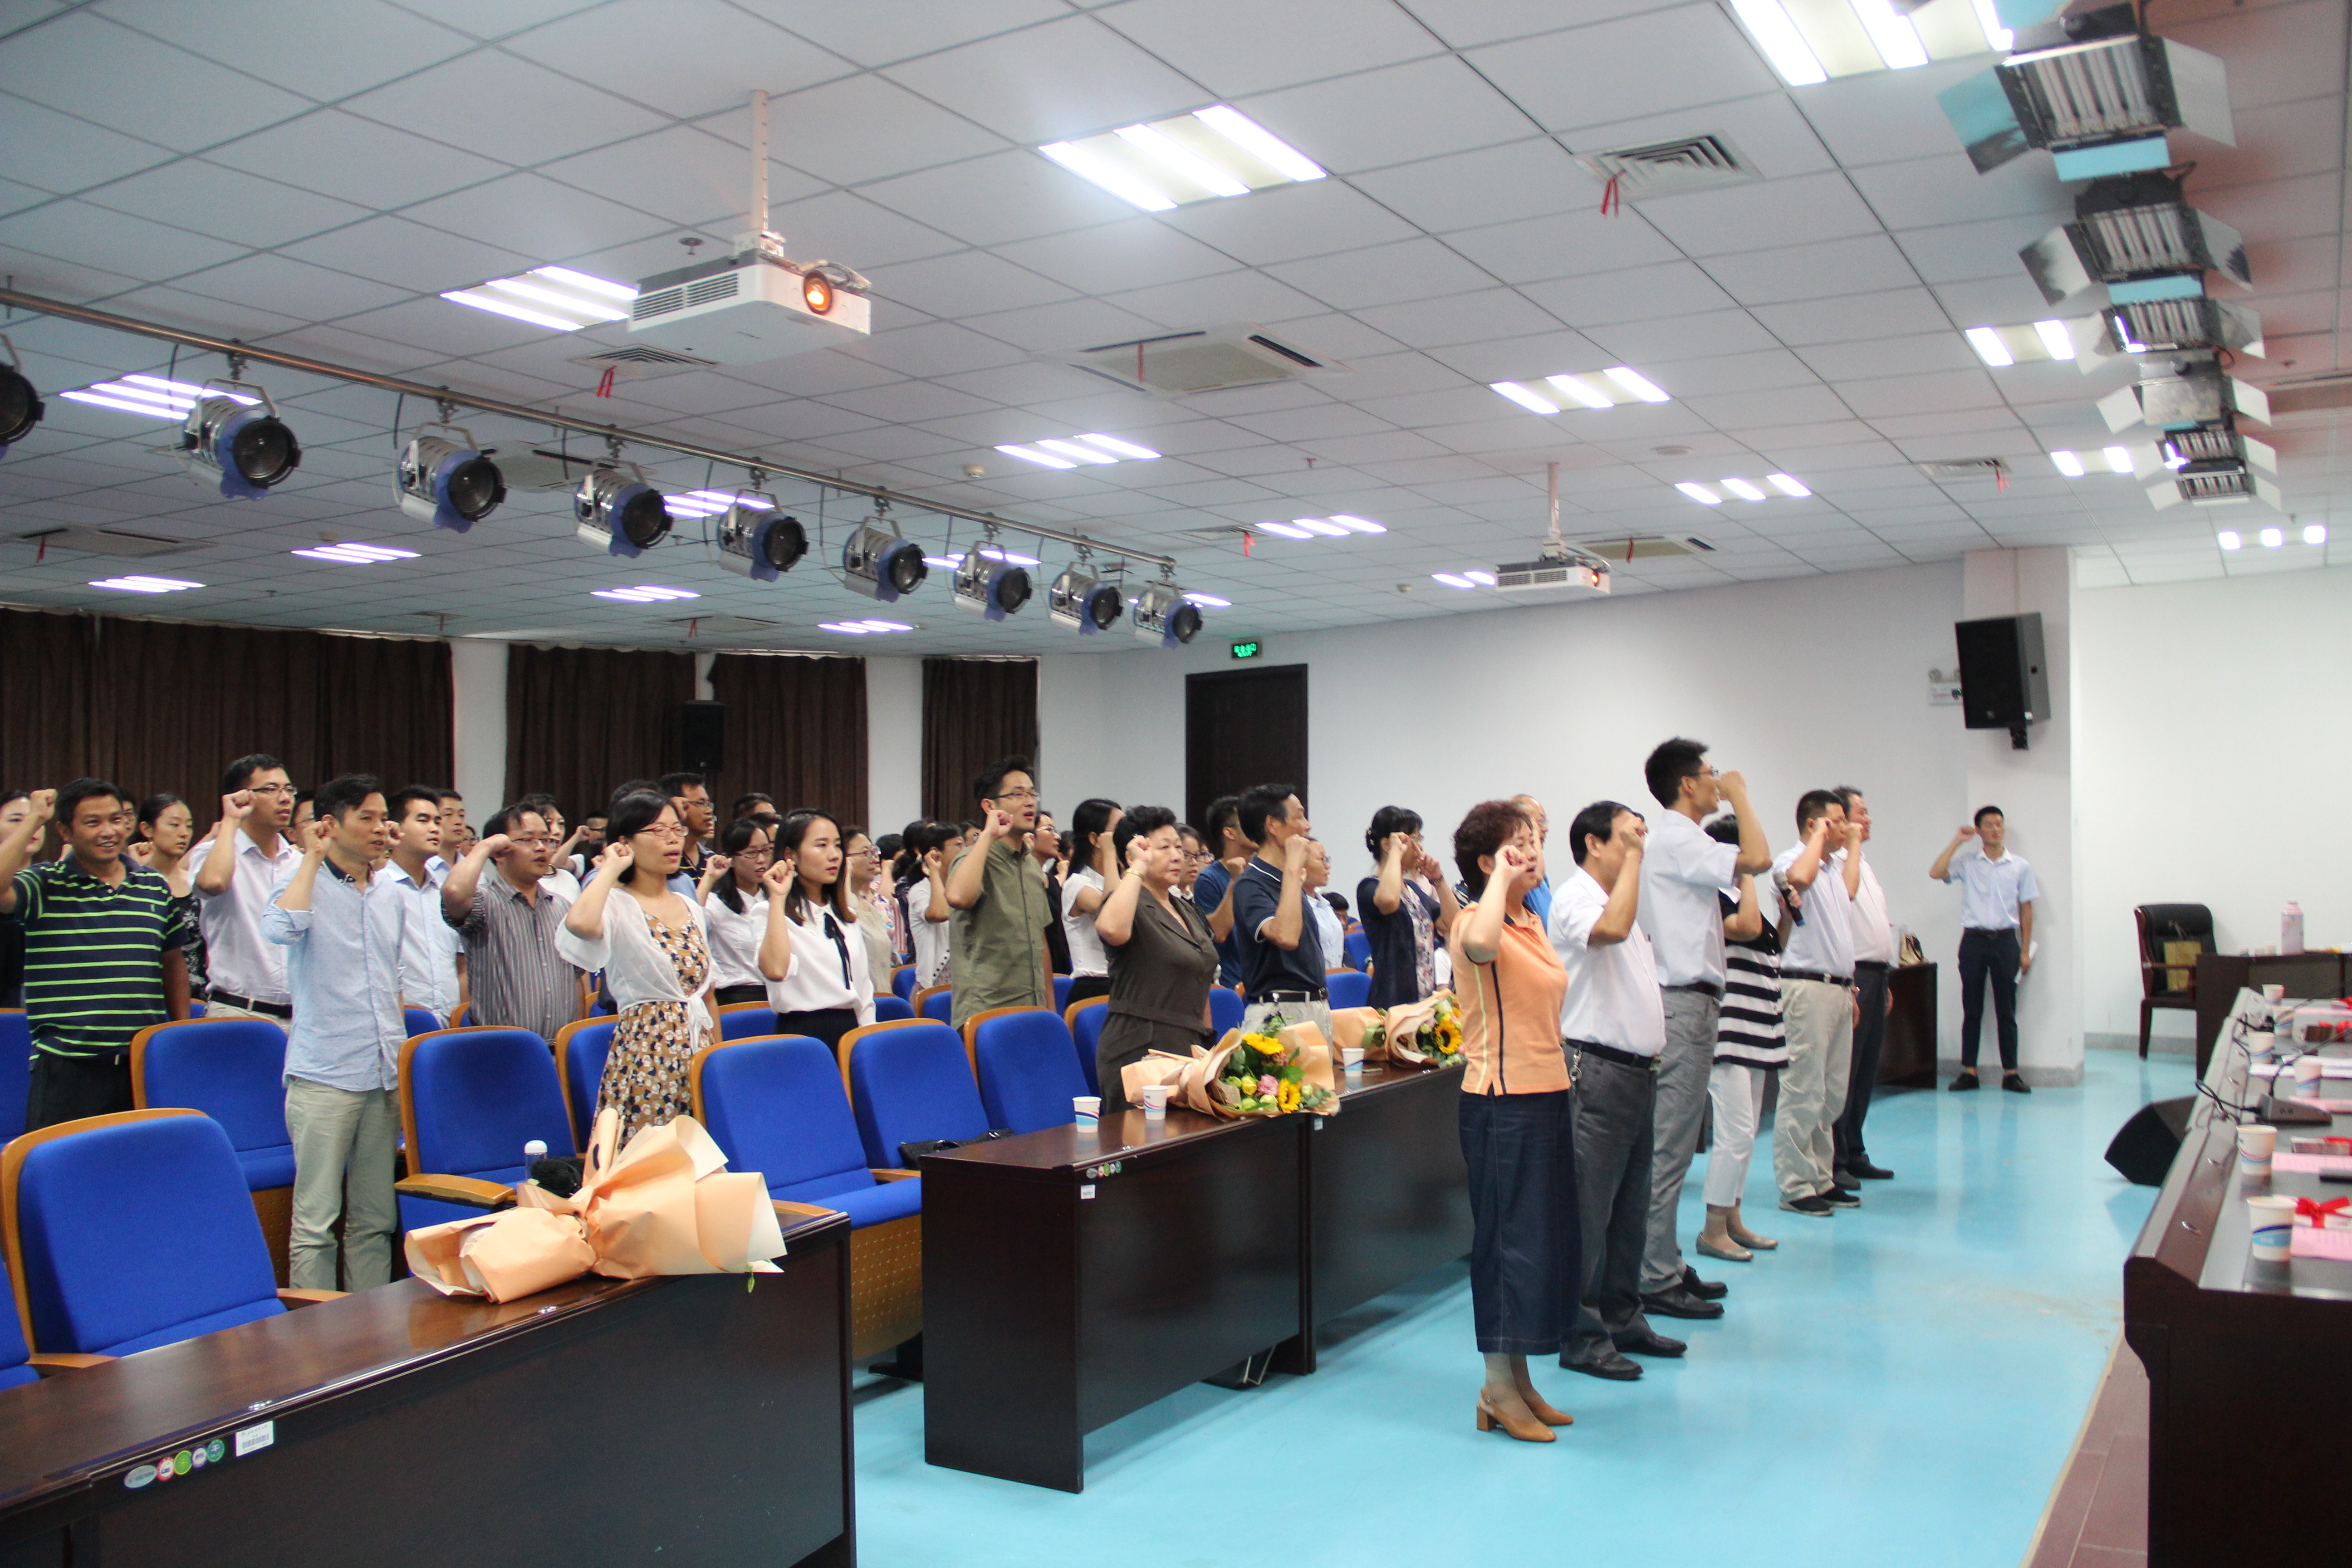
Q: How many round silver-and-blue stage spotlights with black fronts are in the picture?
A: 9